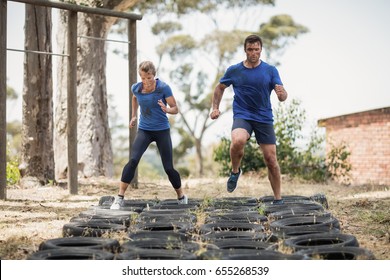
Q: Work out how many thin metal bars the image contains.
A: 2